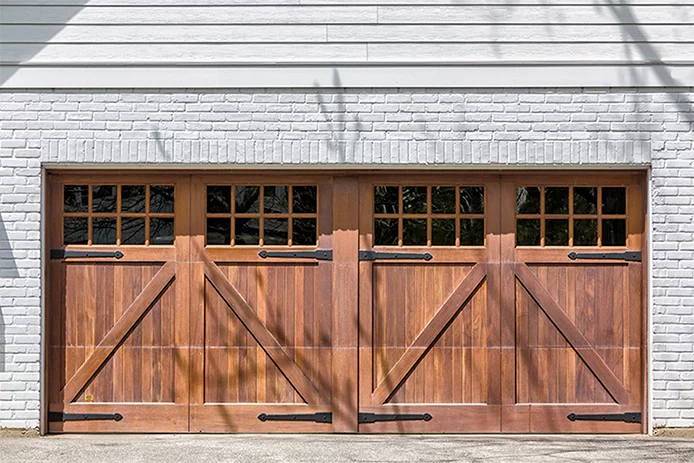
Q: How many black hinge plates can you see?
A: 8